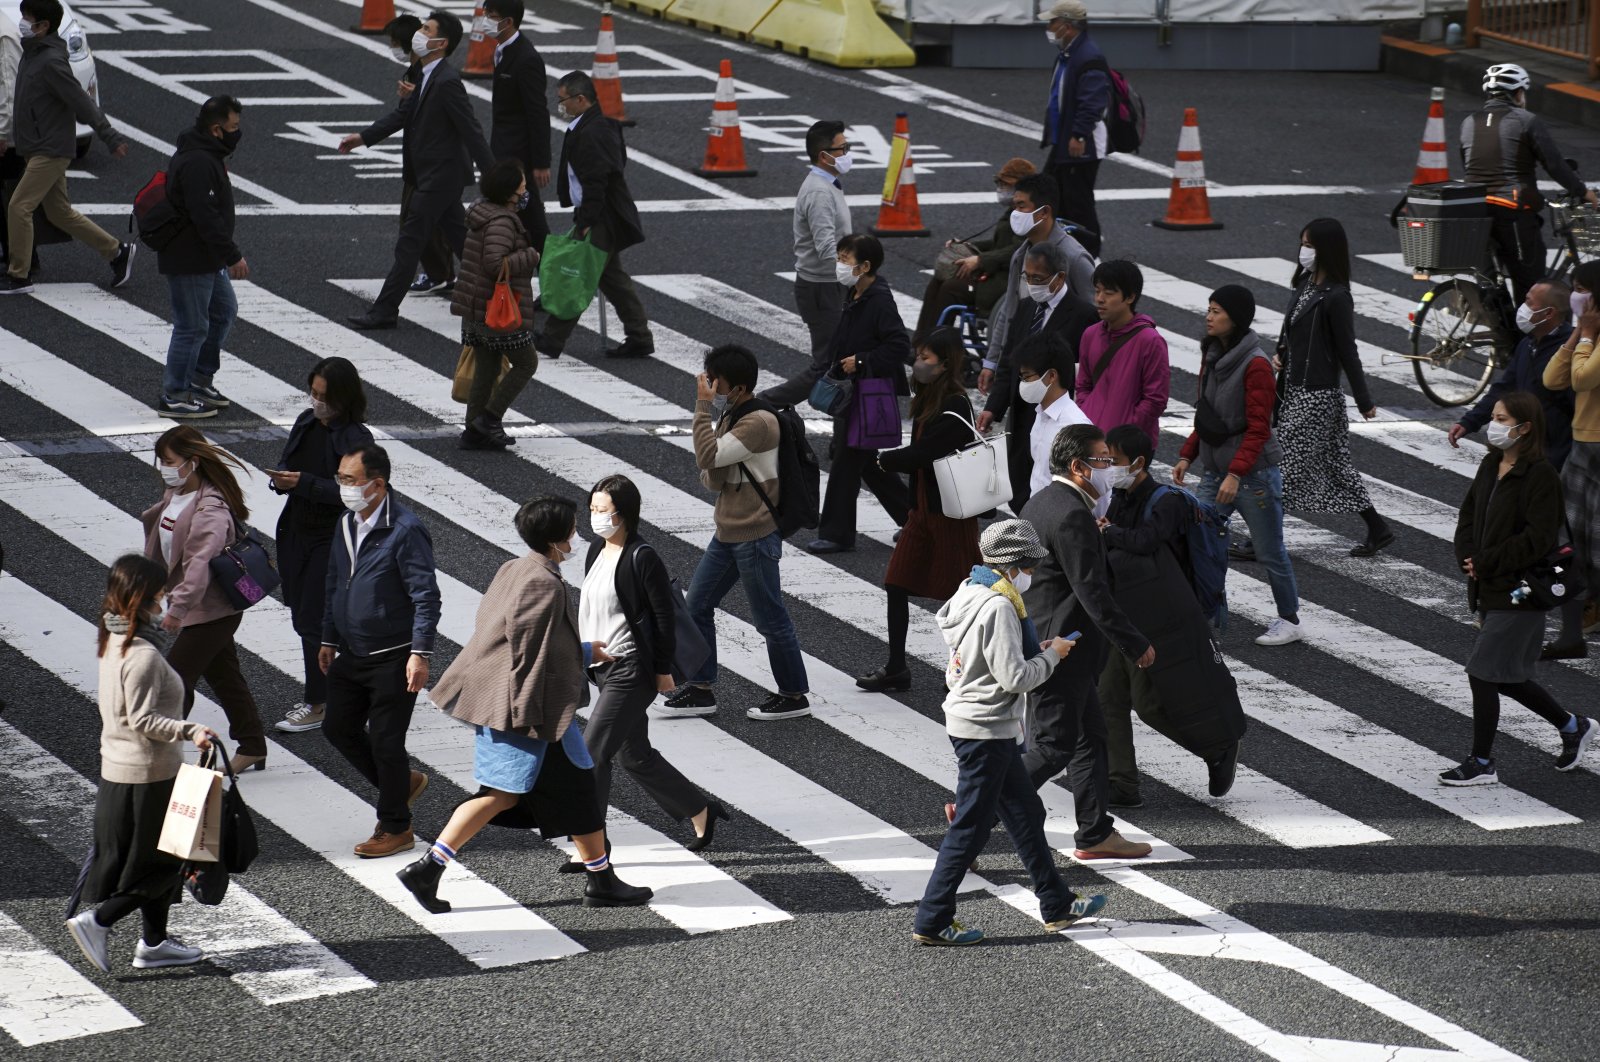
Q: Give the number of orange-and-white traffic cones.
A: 7